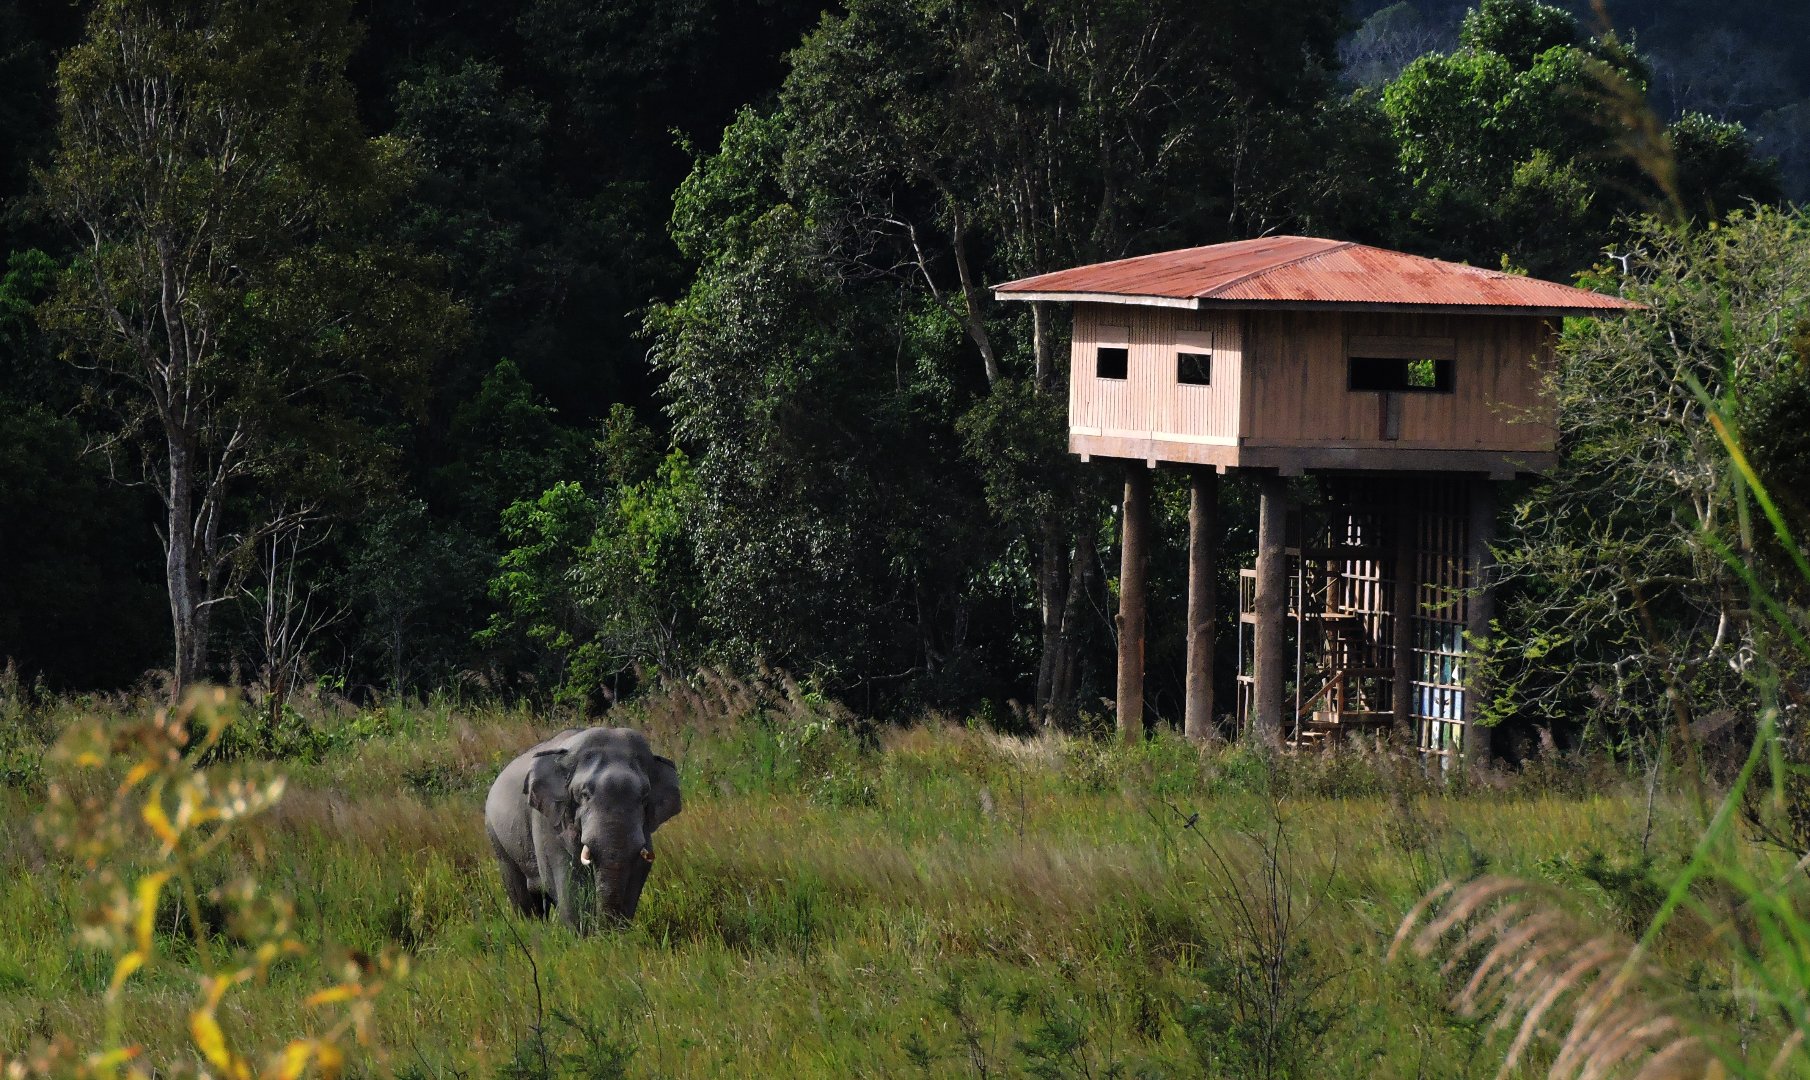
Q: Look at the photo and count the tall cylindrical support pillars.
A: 5